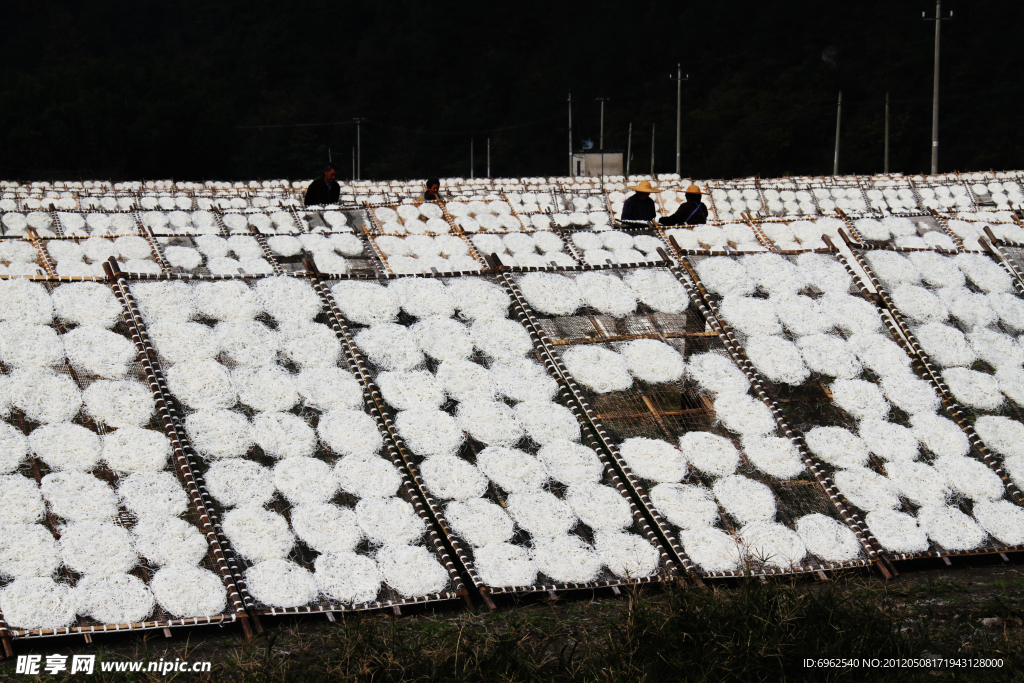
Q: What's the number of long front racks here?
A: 6